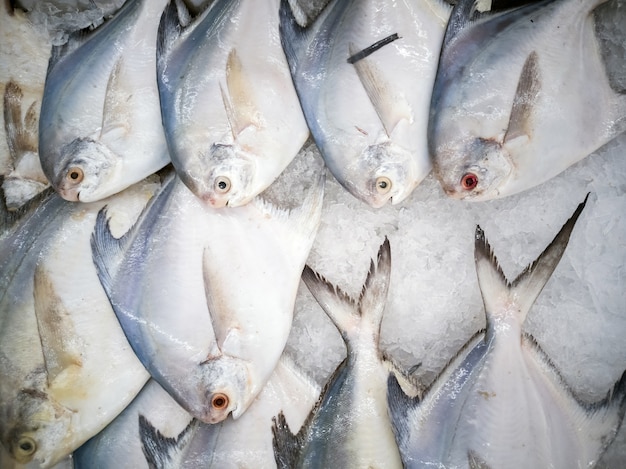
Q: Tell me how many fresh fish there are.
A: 11